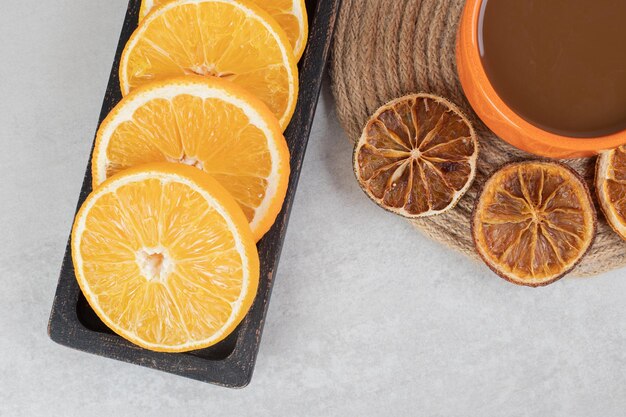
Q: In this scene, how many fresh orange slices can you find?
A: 4